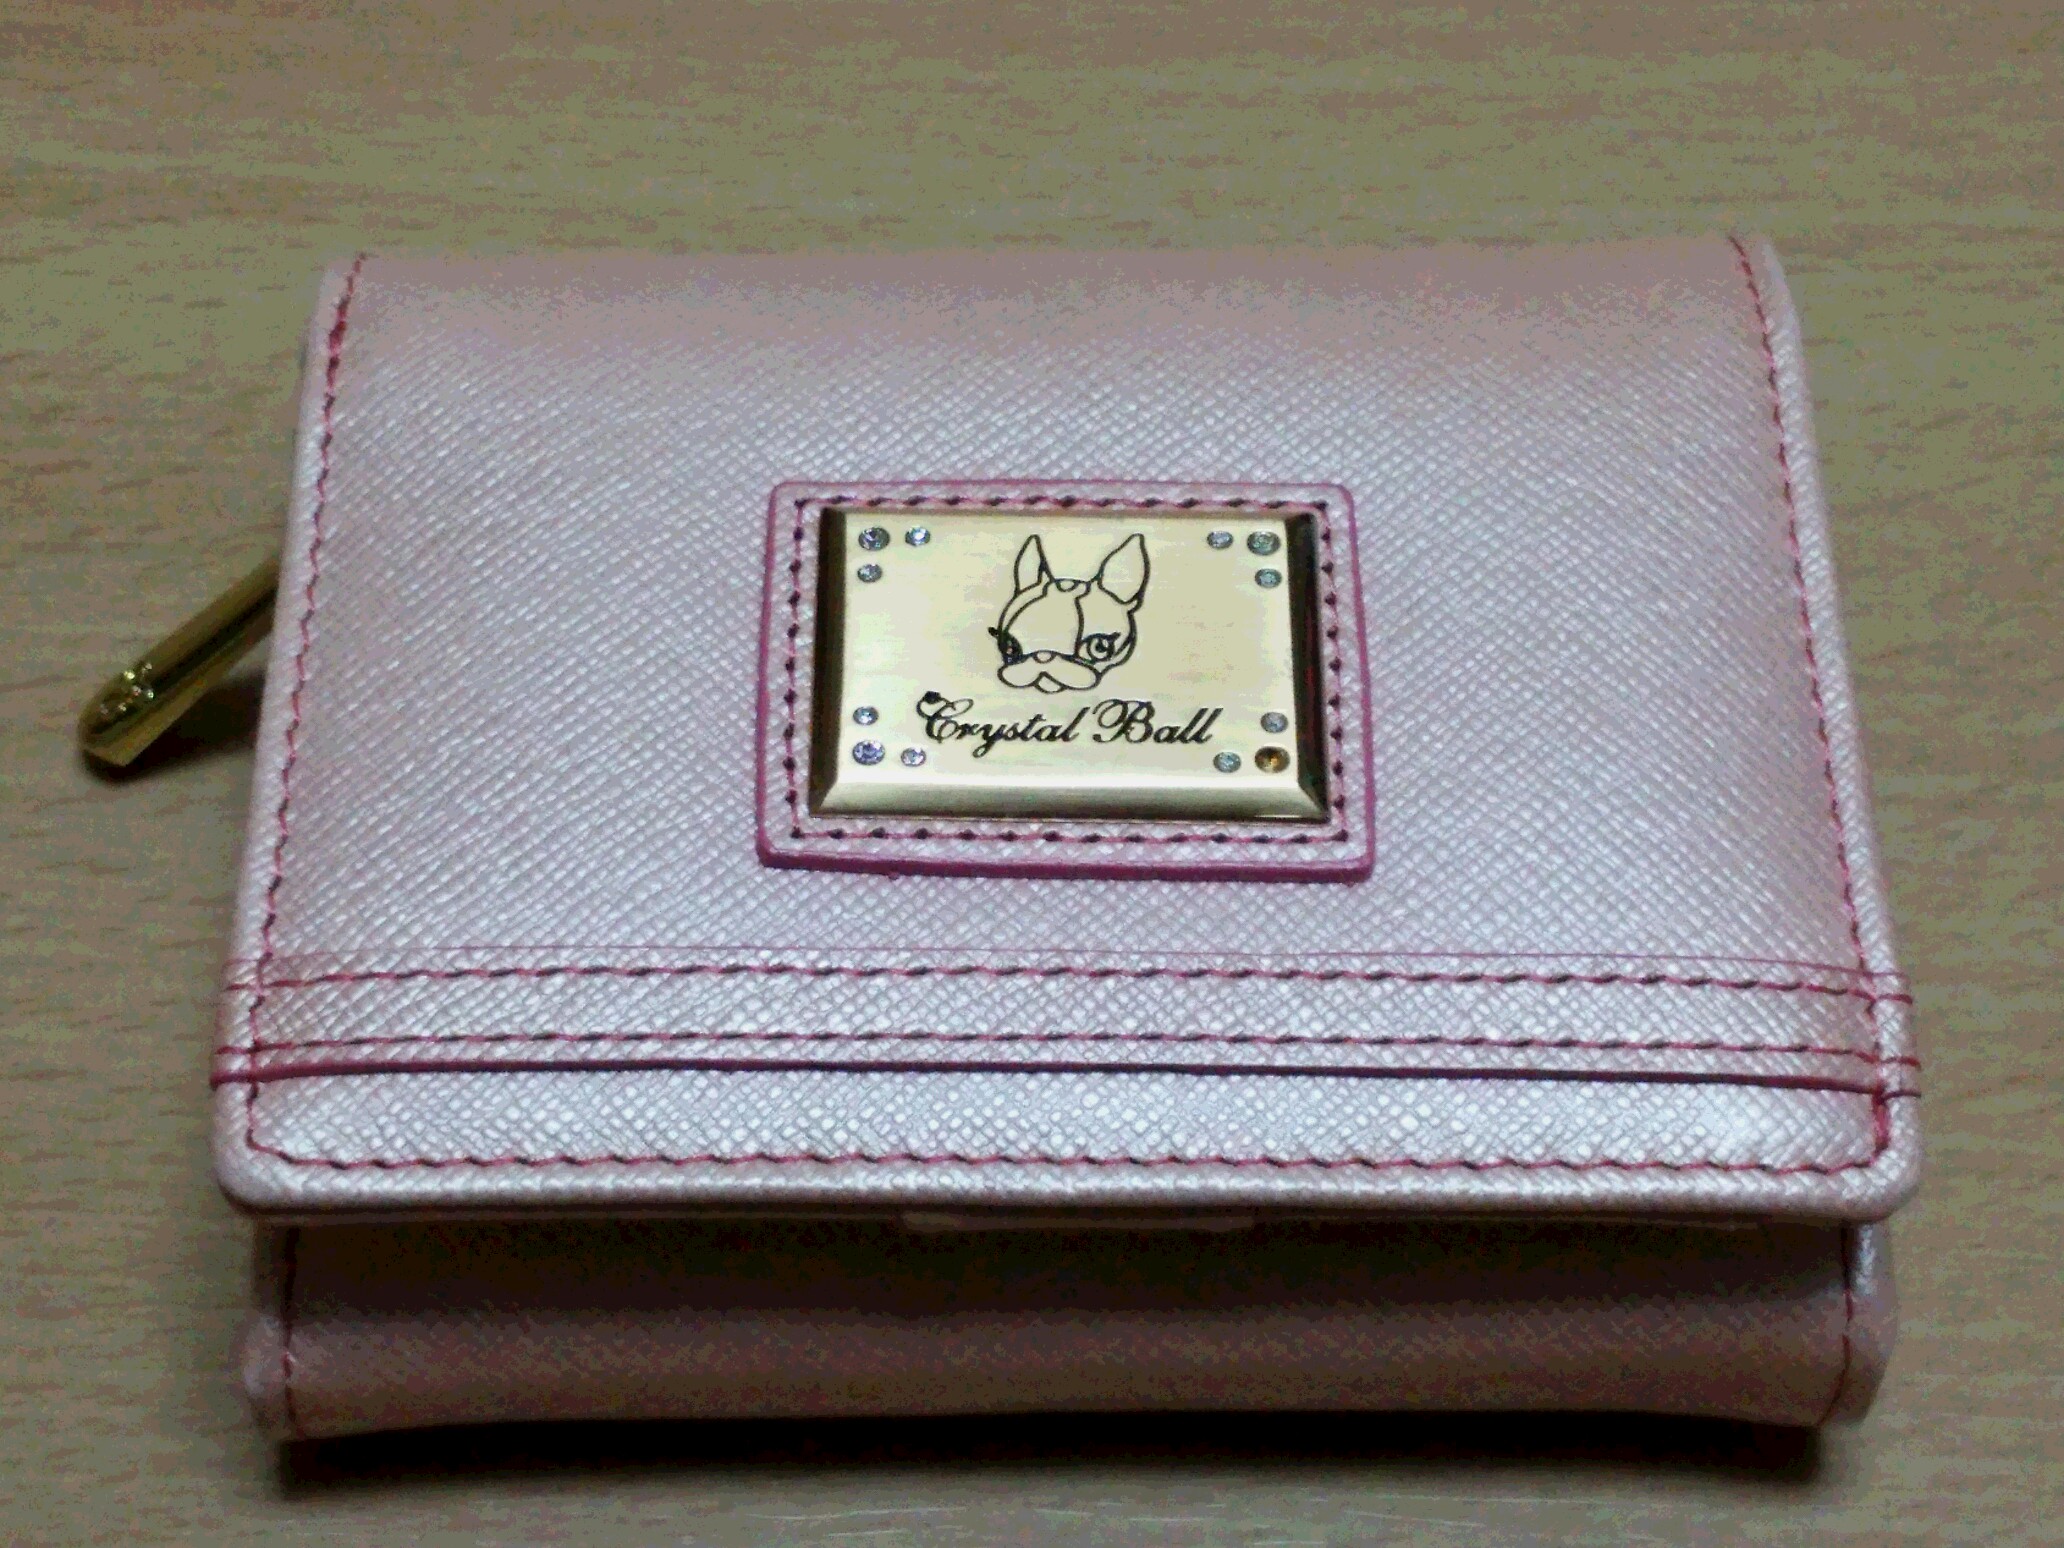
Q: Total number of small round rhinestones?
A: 12